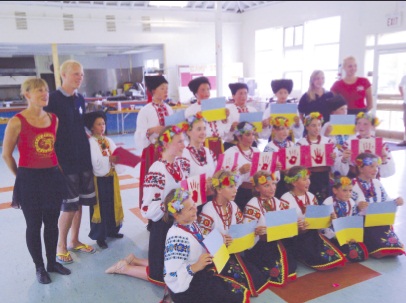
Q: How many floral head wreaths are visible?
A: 12